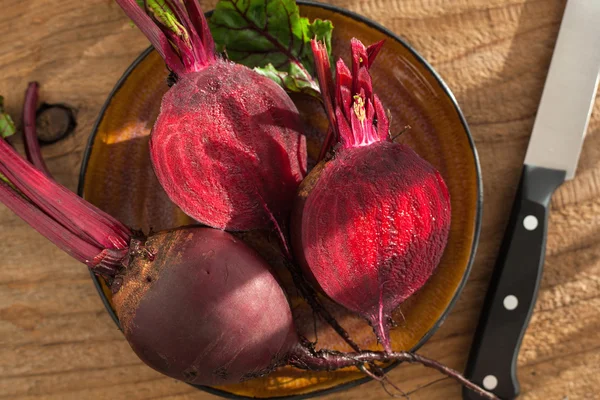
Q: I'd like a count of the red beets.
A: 3